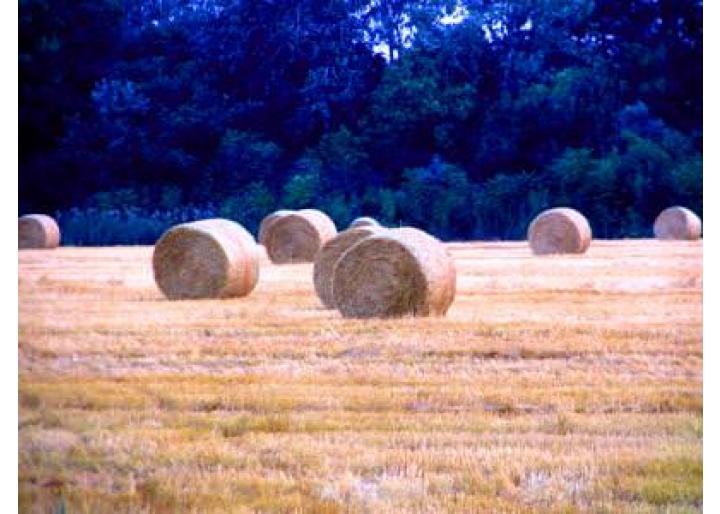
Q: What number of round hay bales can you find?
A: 9